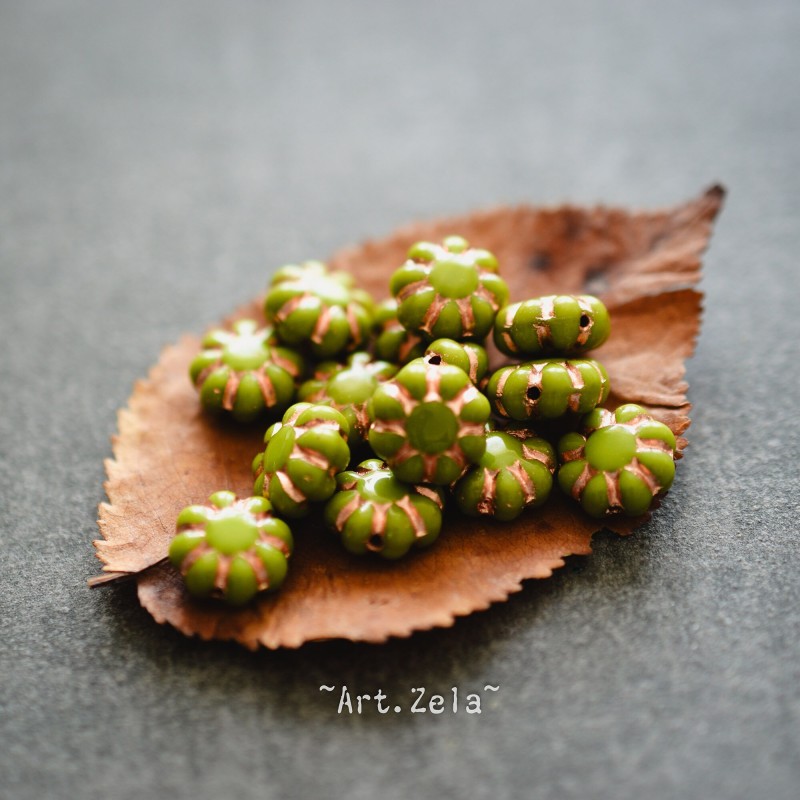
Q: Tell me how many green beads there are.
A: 14